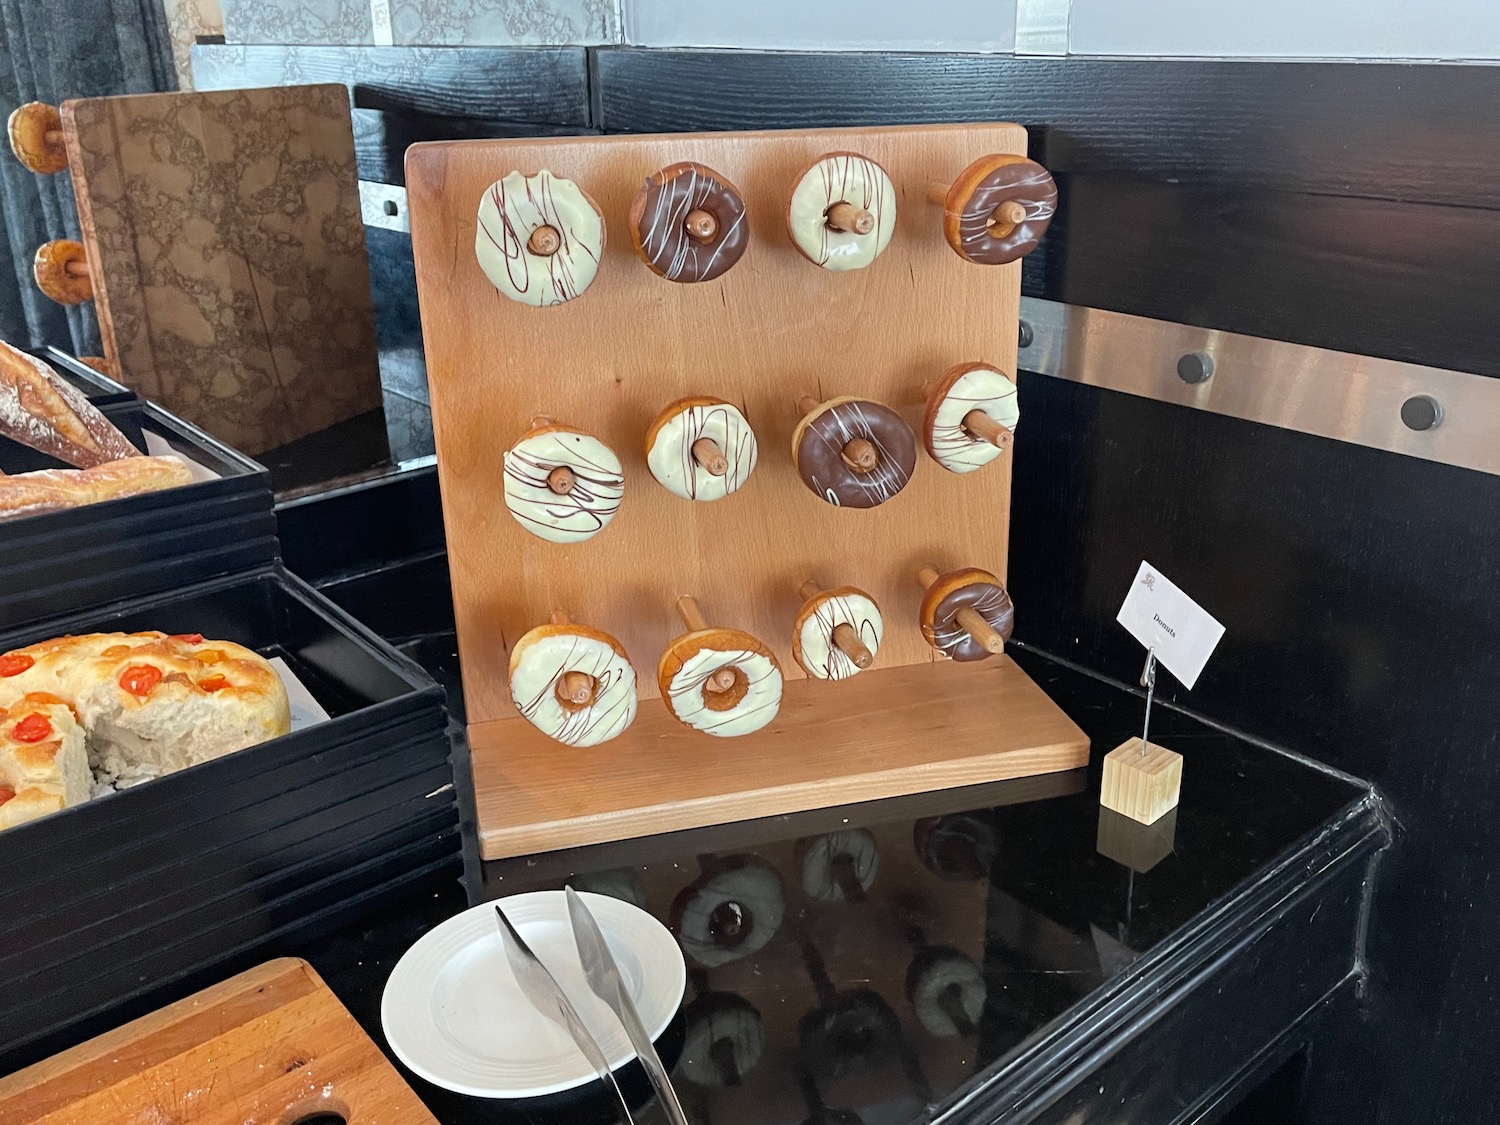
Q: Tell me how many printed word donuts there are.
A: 1